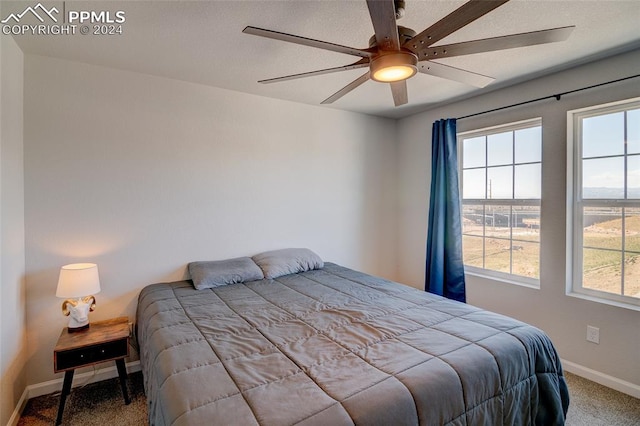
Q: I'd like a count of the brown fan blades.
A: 8